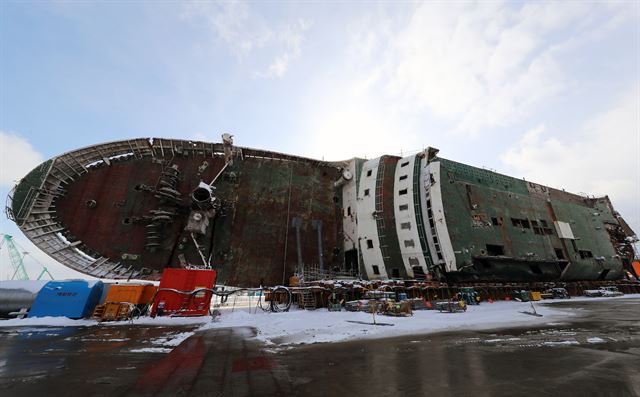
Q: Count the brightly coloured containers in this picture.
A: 3